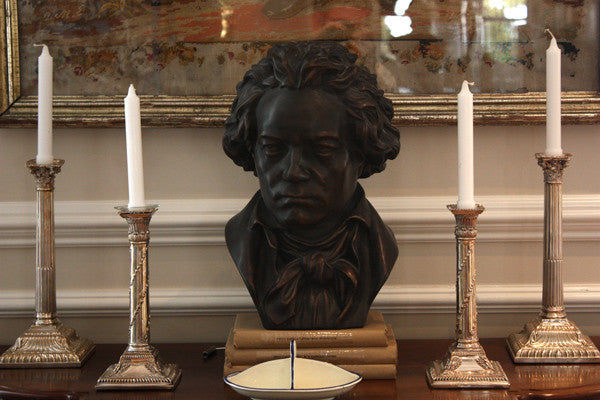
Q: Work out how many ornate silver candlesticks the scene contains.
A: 4